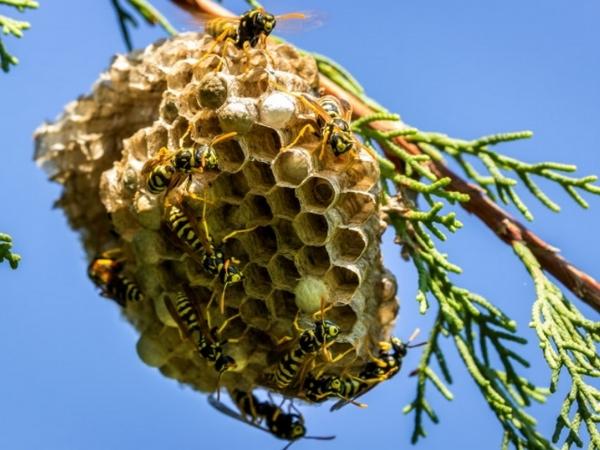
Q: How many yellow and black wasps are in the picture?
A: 10